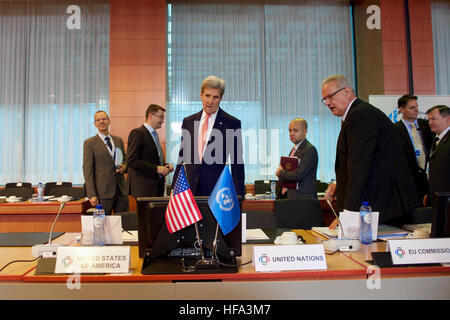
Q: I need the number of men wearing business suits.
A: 7